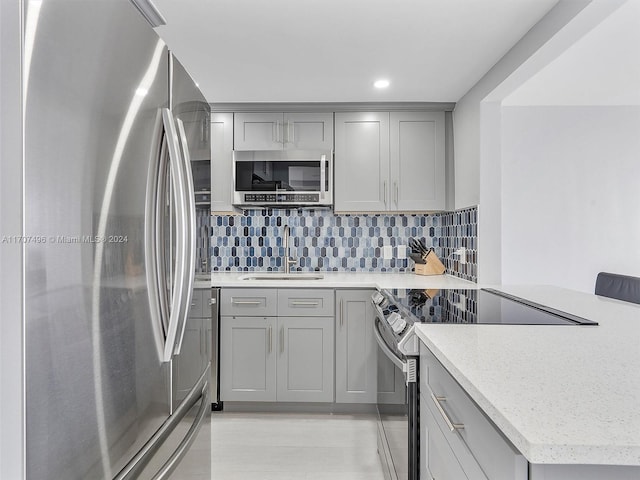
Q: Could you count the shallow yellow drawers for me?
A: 0